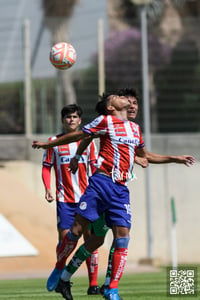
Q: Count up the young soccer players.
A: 3